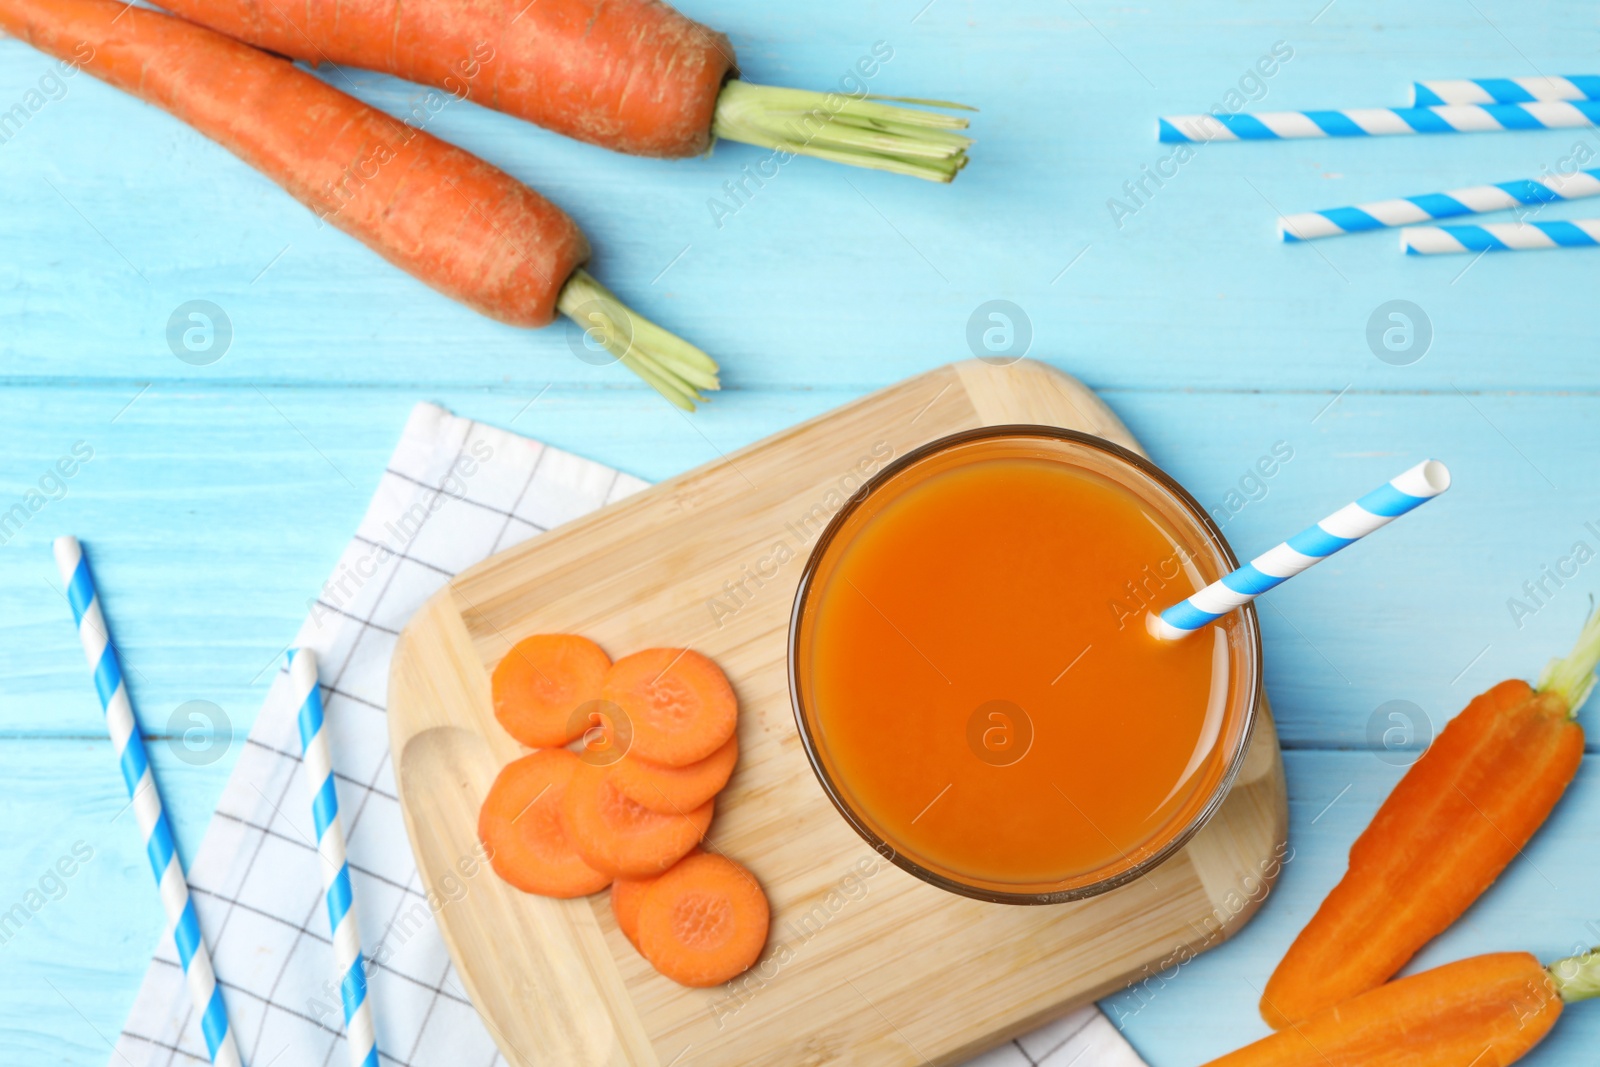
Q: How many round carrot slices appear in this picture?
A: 7